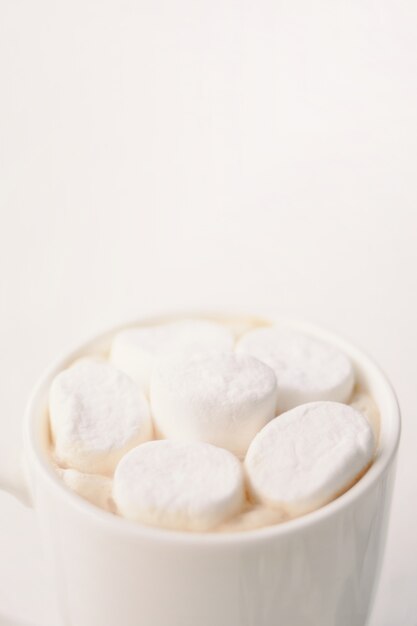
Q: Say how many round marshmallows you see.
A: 6